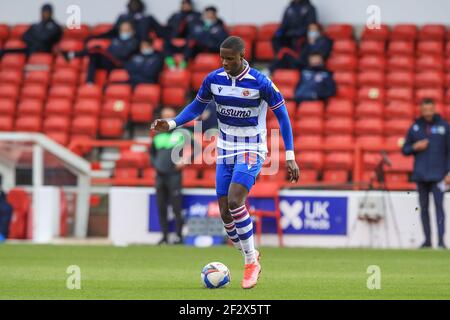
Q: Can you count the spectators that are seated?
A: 9